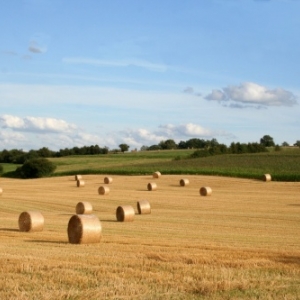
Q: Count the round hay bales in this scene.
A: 14